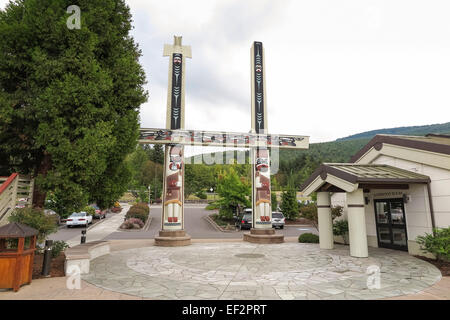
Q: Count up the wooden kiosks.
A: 1